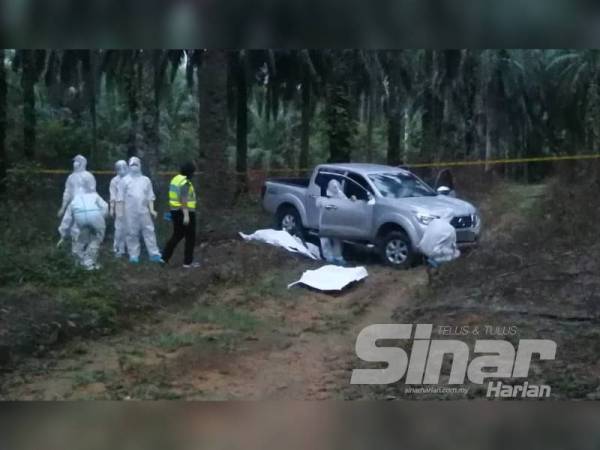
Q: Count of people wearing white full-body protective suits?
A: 6